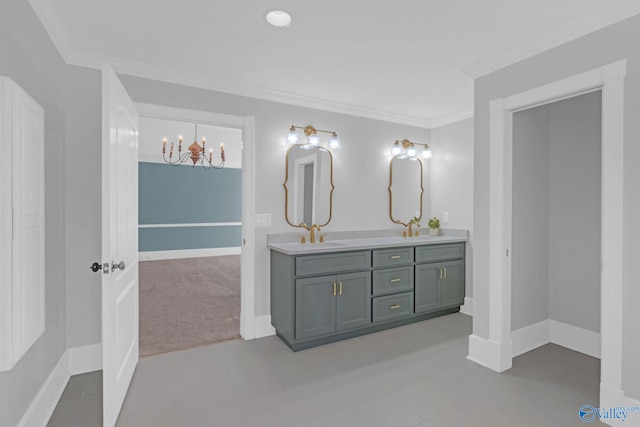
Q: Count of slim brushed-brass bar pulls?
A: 7